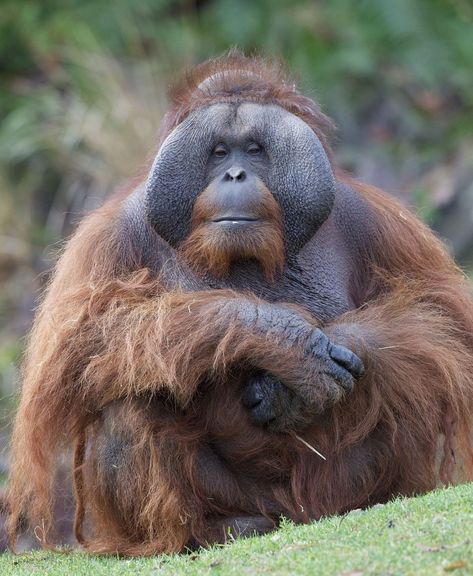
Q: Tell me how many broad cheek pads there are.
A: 2